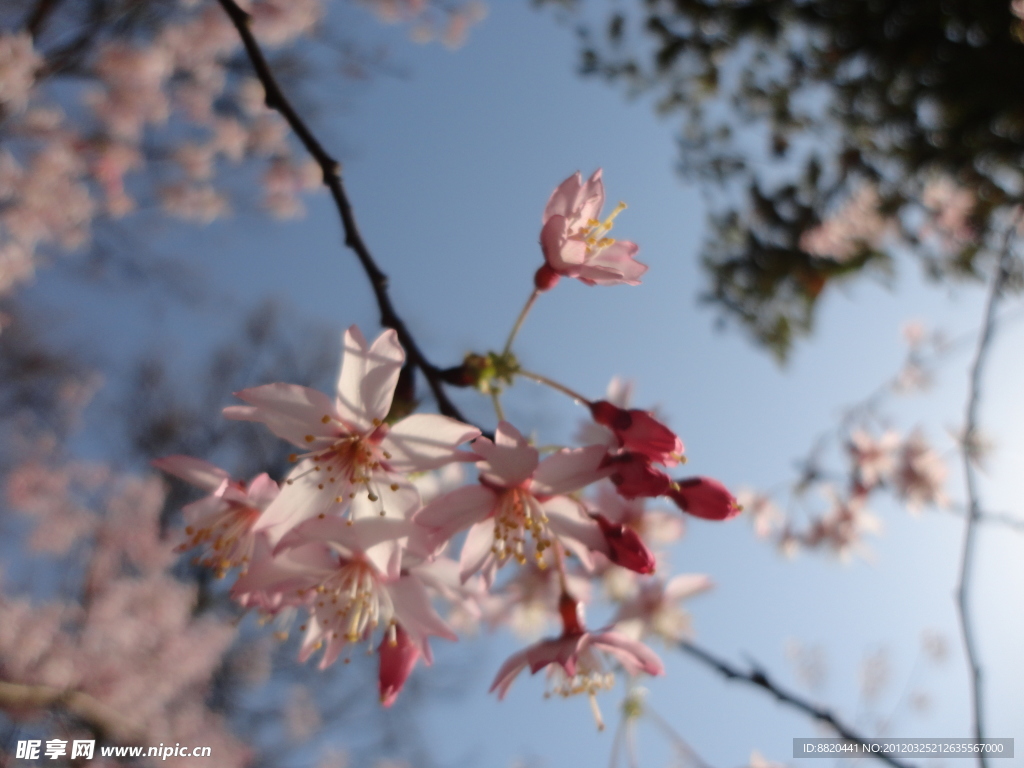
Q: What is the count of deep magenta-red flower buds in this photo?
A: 5